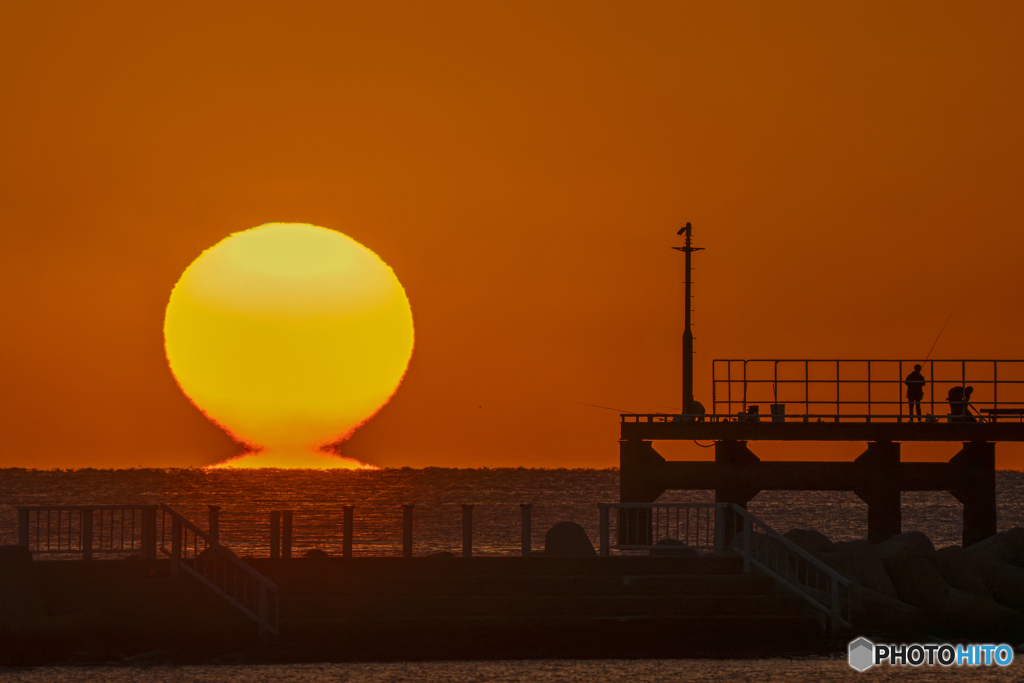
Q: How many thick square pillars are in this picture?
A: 4